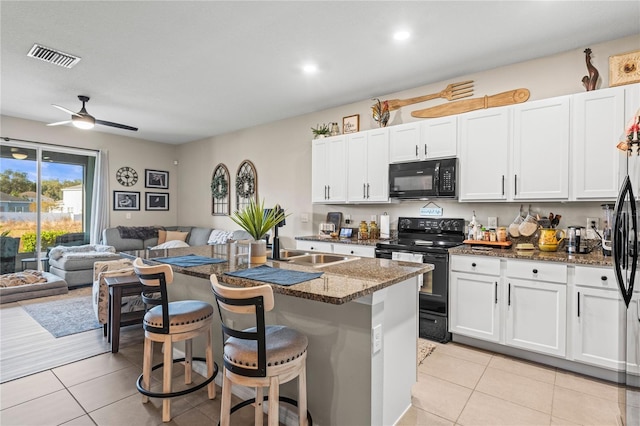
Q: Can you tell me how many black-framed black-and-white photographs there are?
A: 3